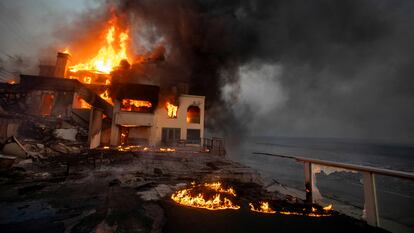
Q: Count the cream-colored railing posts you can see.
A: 2